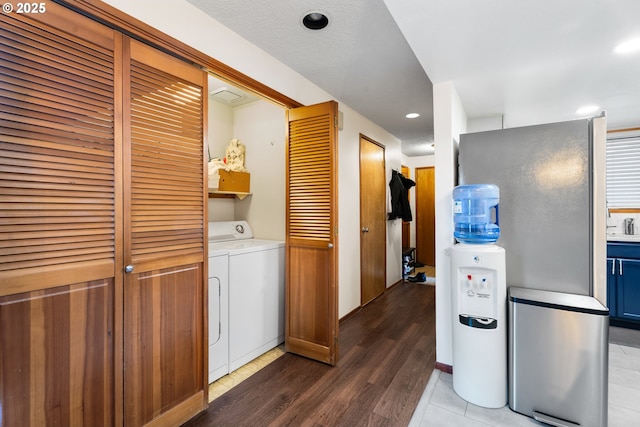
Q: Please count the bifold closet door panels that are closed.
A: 2